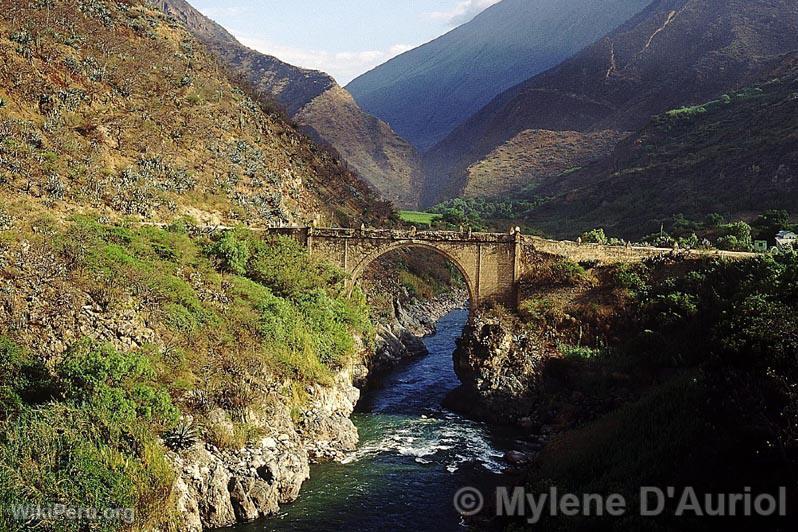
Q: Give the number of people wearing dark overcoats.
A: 0